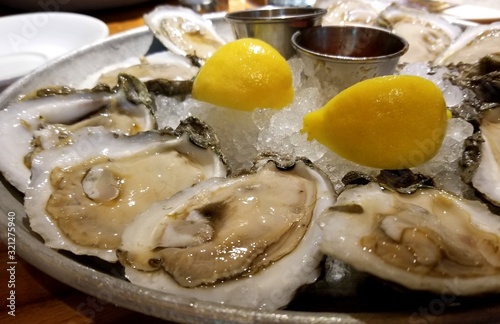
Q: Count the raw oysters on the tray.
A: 10